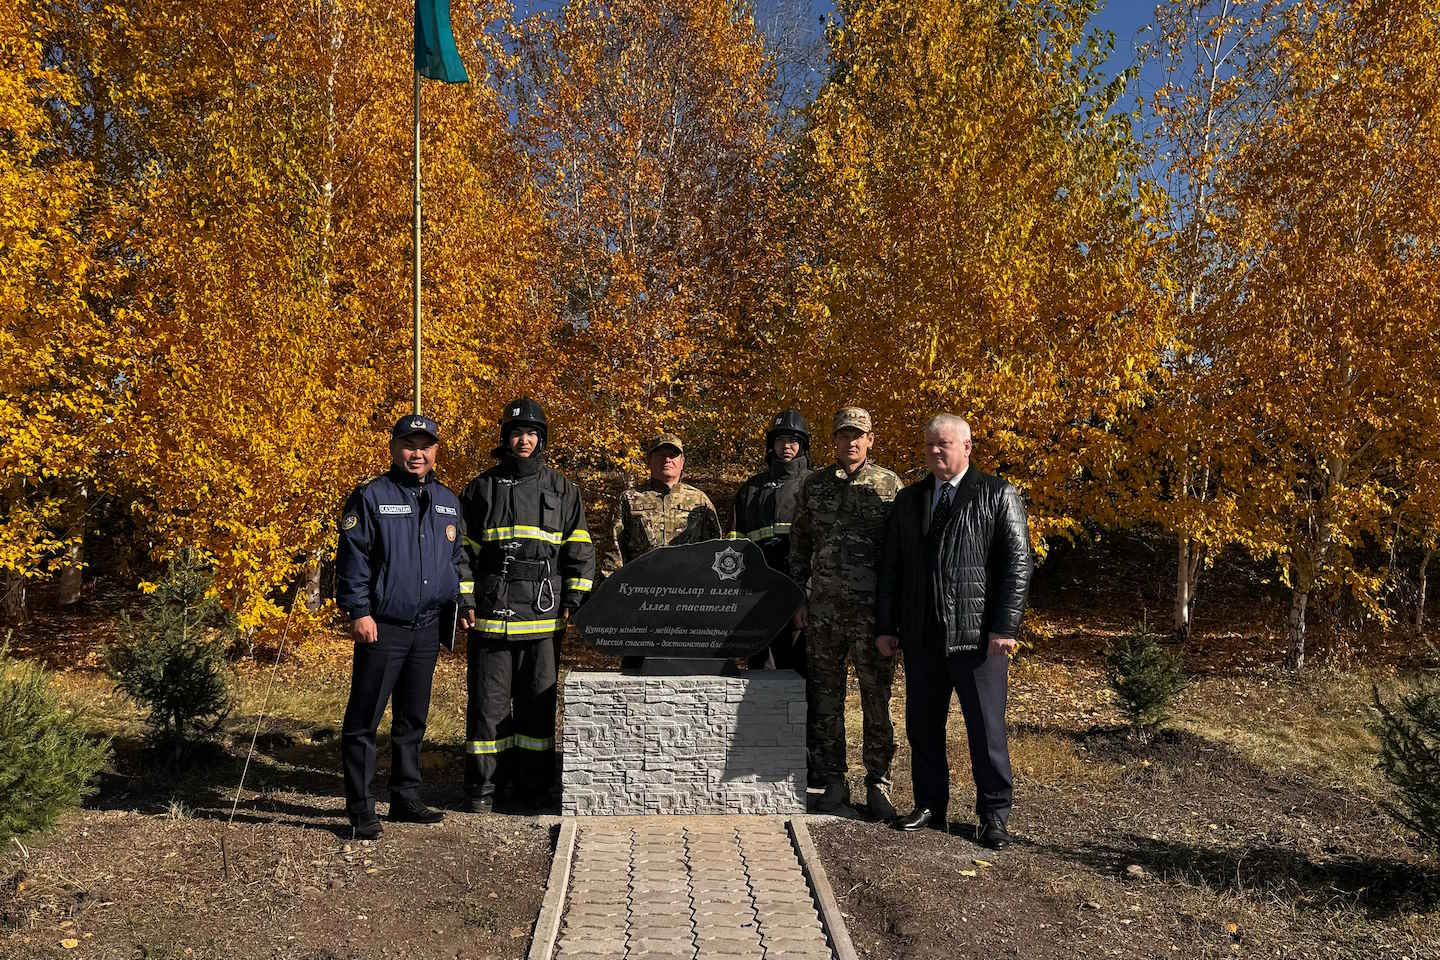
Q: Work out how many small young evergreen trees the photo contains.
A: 4